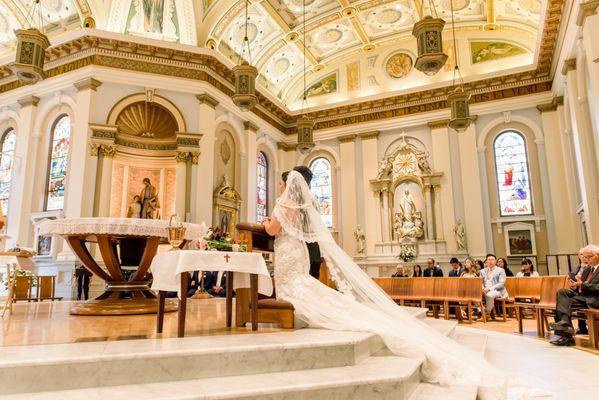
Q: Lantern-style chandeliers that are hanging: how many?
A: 5